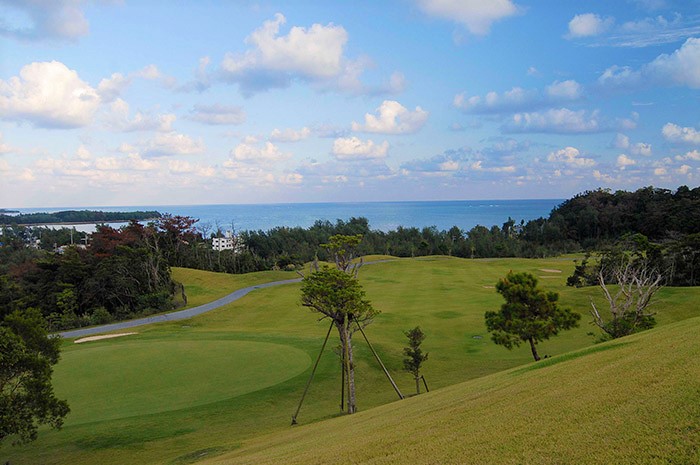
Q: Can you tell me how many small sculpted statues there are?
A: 0